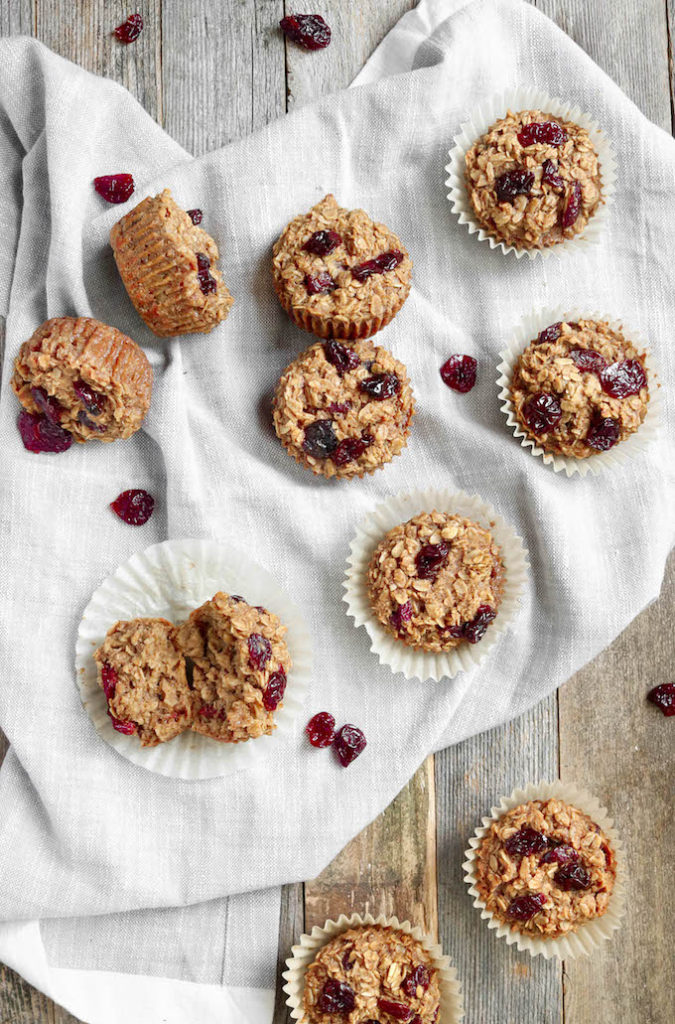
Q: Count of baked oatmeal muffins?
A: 10